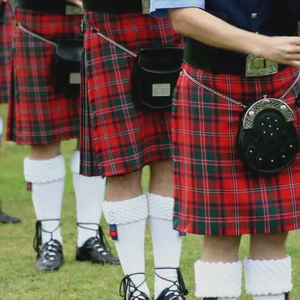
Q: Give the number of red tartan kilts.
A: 4